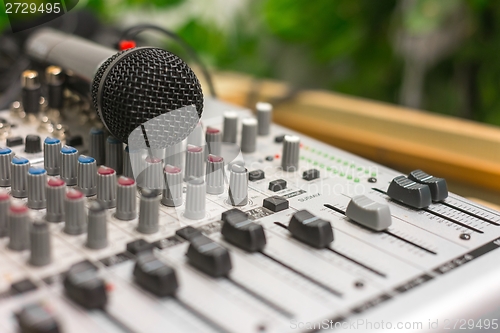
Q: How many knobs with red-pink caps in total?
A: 11